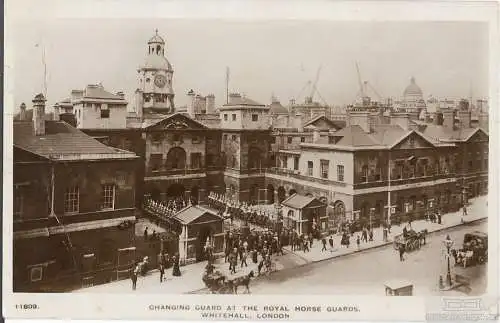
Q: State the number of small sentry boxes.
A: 2